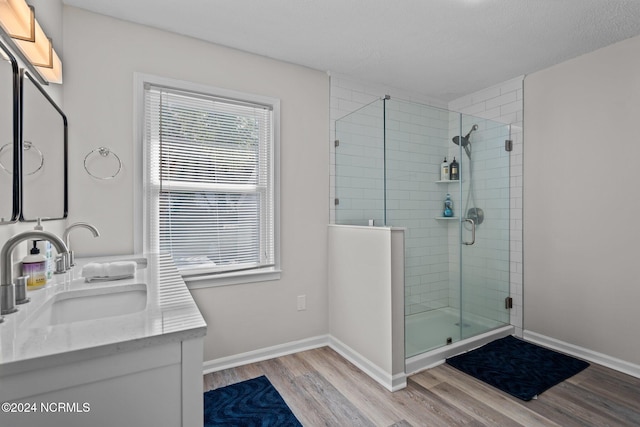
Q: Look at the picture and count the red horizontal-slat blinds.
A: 0